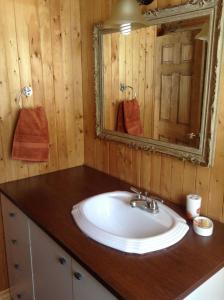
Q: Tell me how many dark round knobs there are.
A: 6